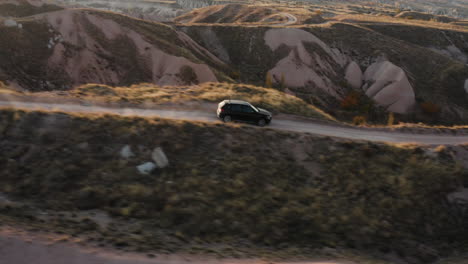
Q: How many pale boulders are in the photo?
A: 3